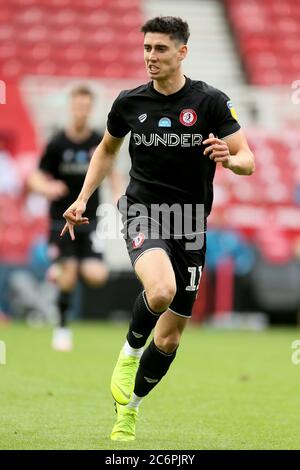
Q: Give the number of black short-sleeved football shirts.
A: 2